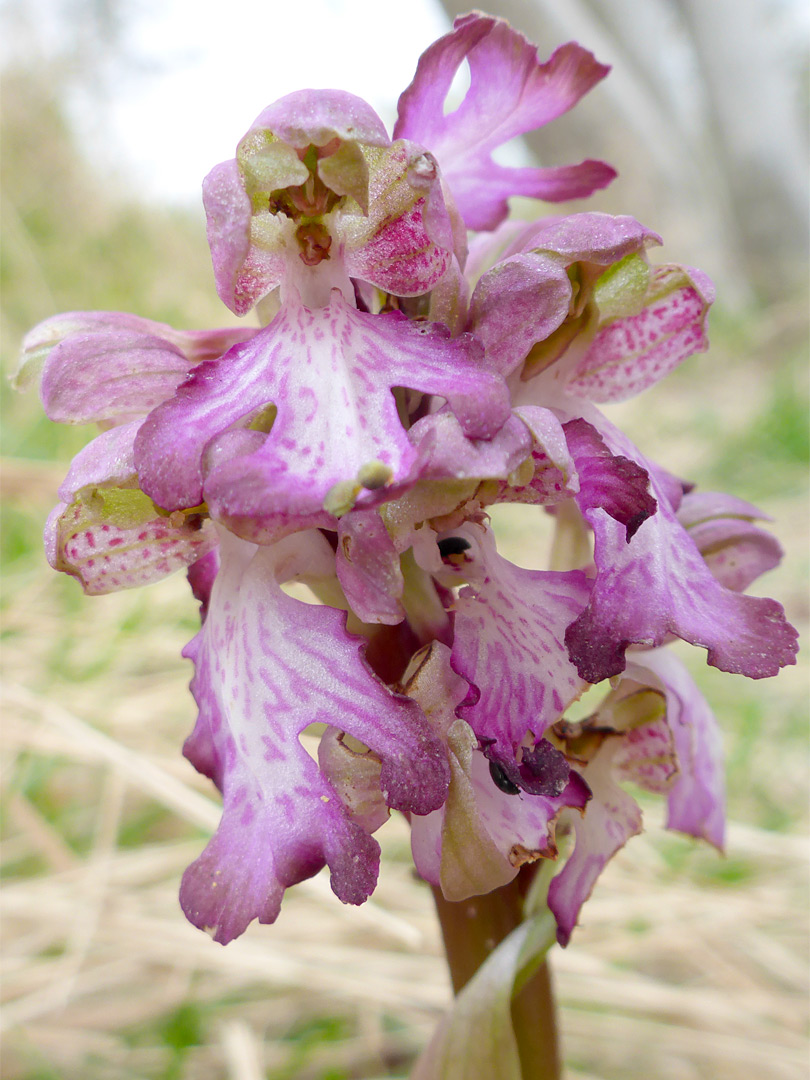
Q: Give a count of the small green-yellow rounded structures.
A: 2